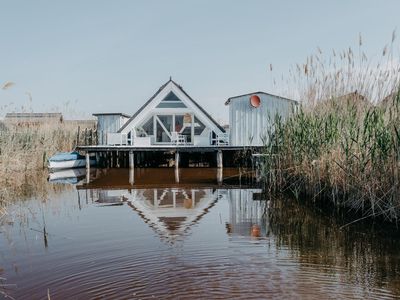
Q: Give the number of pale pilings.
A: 4